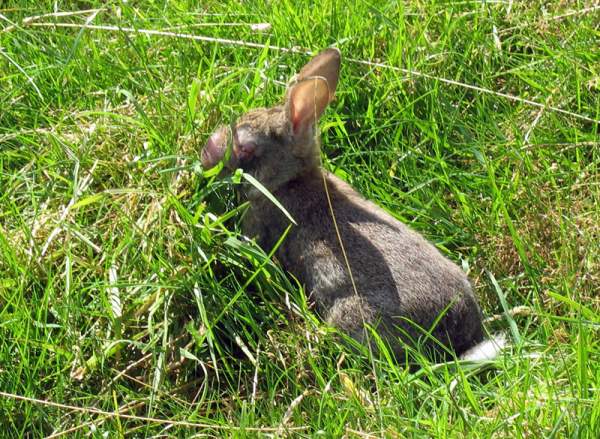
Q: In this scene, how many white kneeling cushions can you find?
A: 0